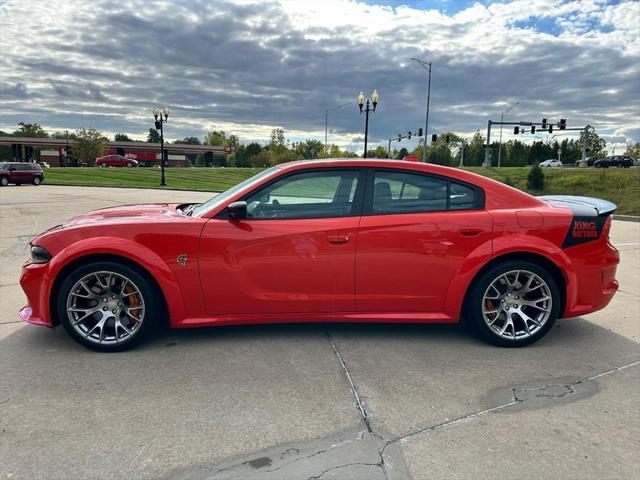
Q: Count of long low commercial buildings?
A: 1